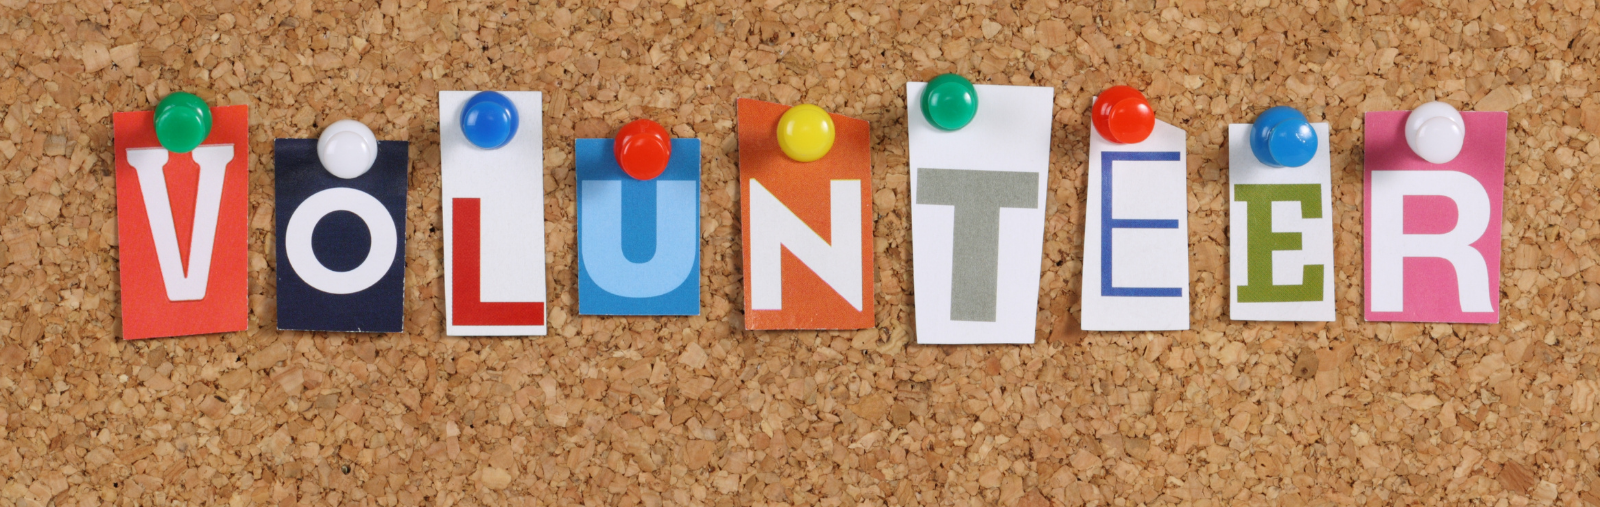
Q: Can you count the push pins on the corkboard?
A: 9